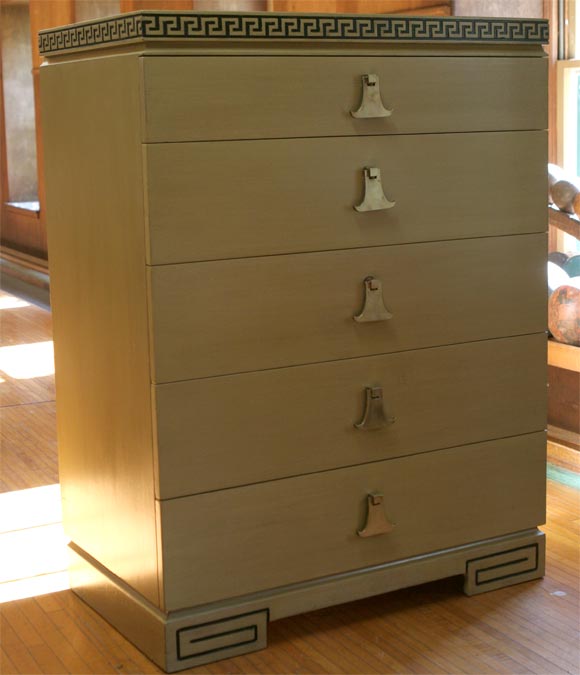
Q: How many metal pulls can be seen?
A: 5